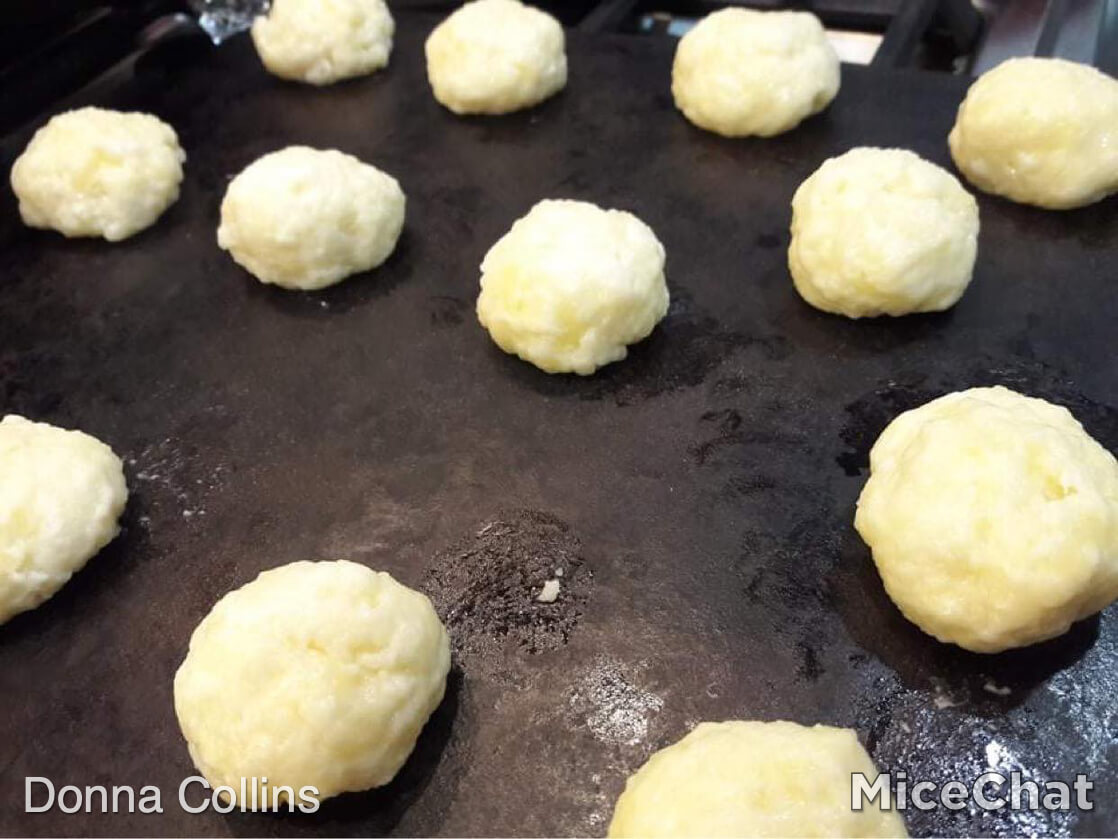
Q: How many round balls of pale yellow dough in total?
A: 12